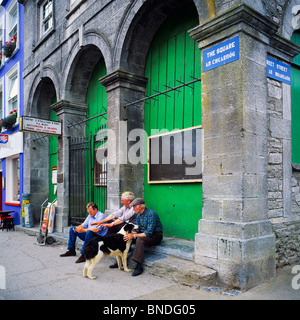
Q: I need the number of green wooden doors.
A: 3